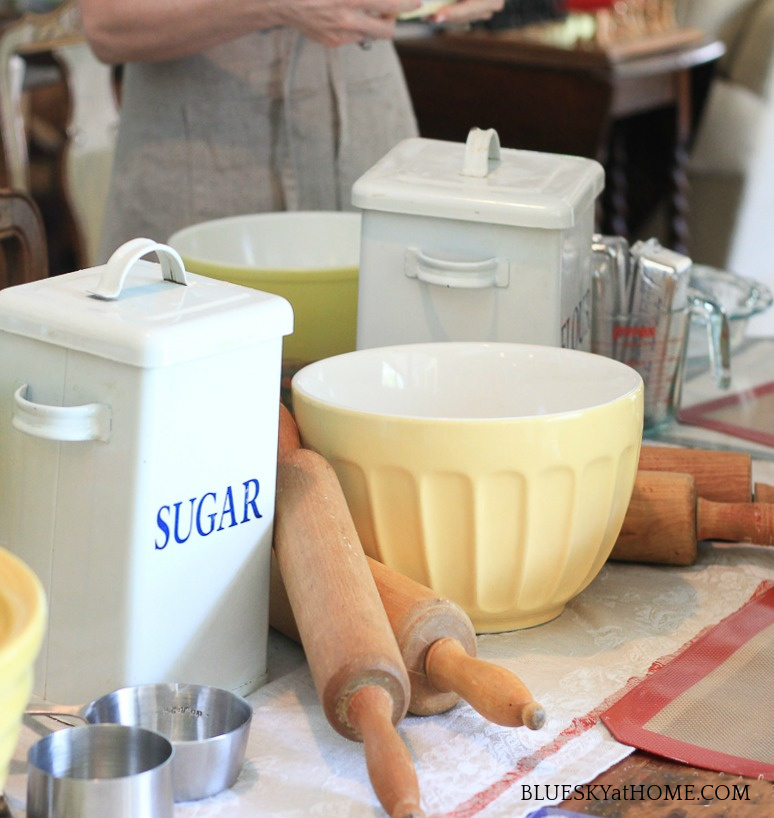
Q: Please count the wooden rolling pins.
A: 4